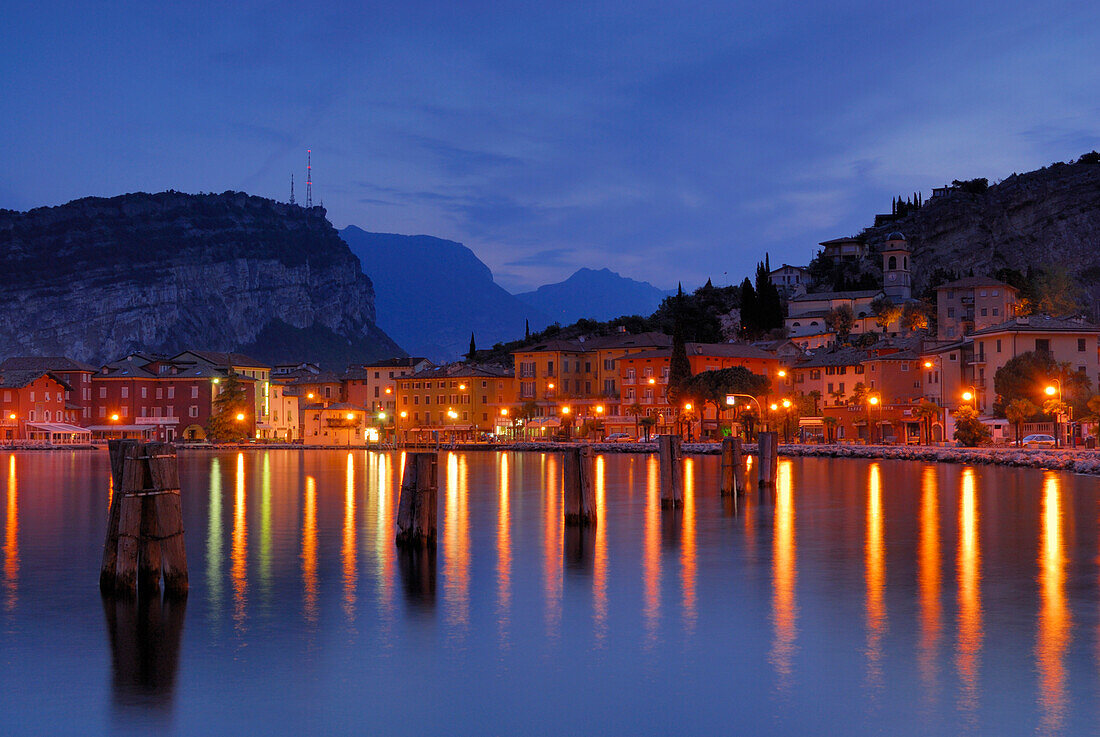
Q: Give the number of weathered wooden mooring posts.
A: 6